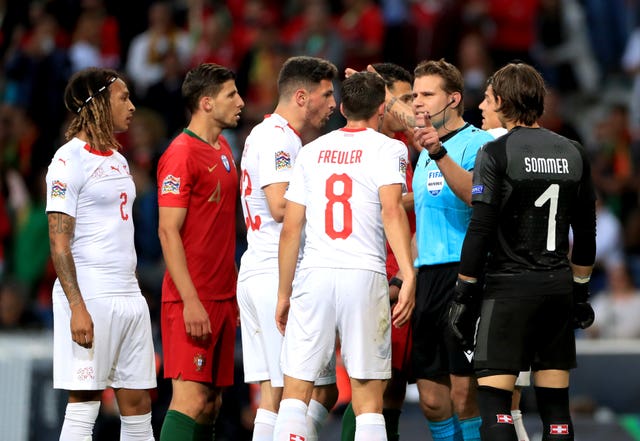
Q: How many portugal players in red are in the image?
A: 2